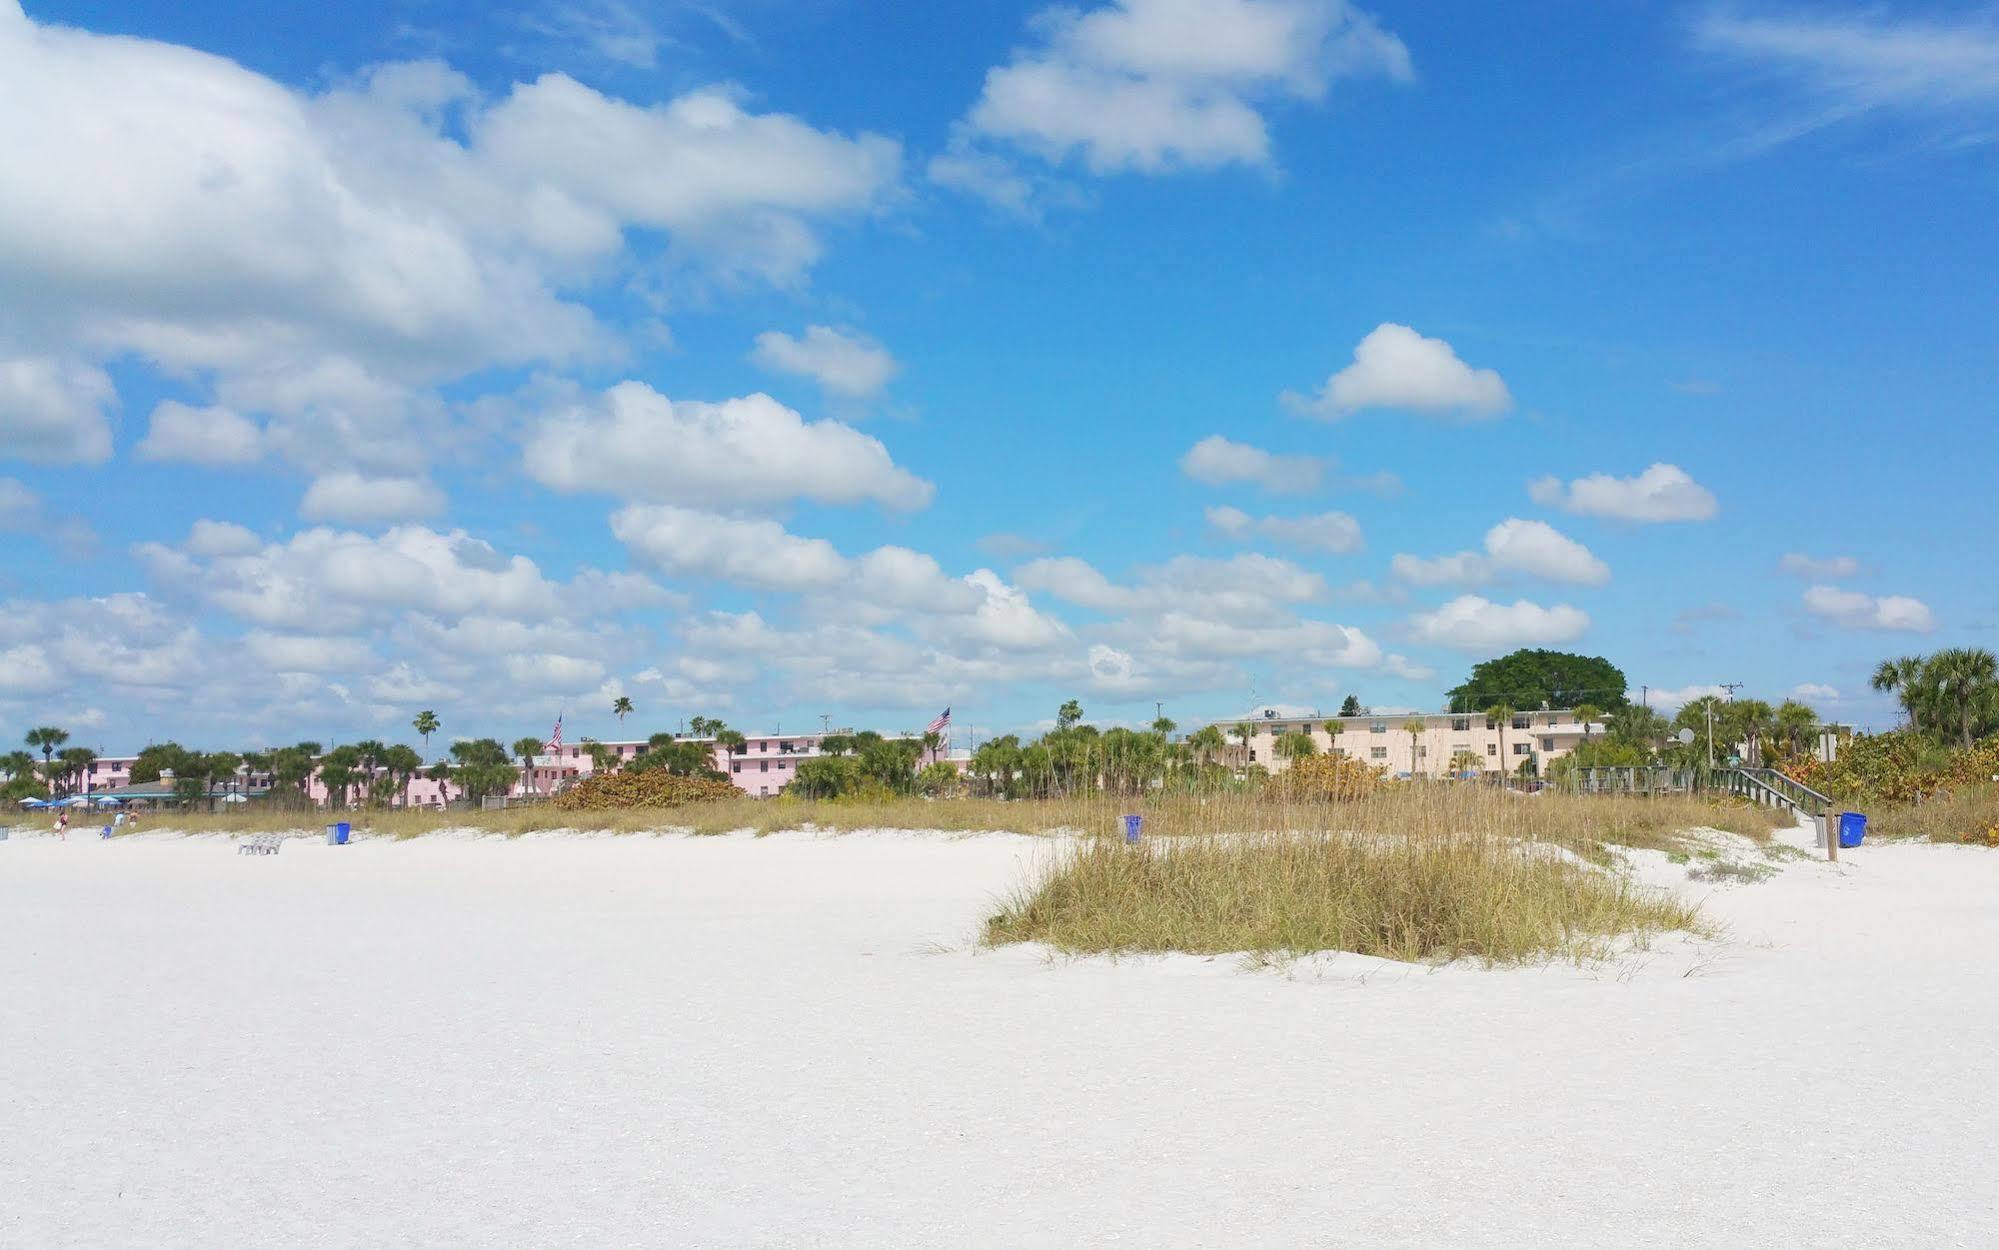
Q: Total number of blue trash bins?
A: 3